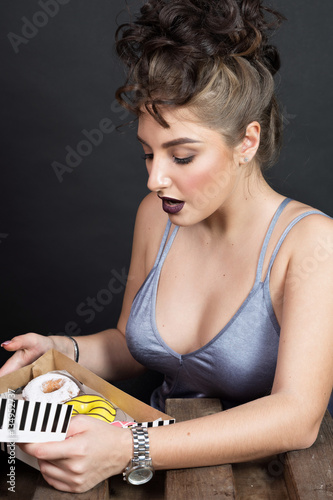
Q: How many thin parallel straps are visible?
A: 4